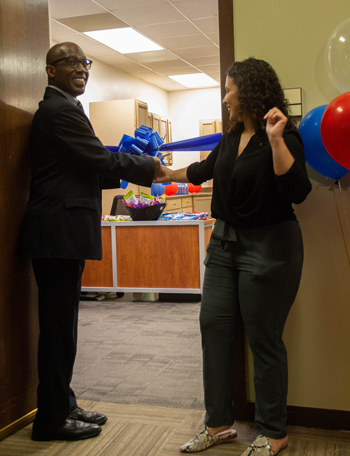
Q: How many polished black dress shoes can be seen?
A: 2